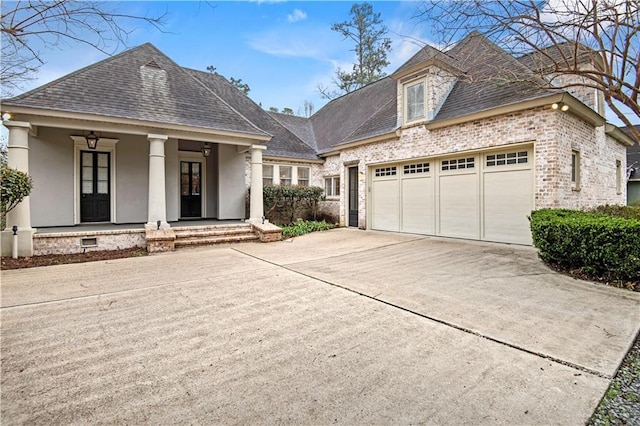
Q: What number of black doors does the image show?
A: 3